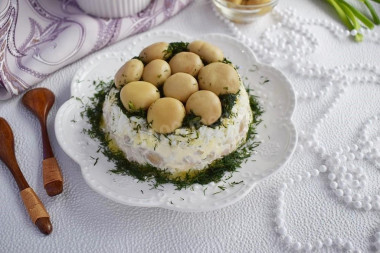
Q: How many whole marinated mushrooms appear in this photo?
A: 10